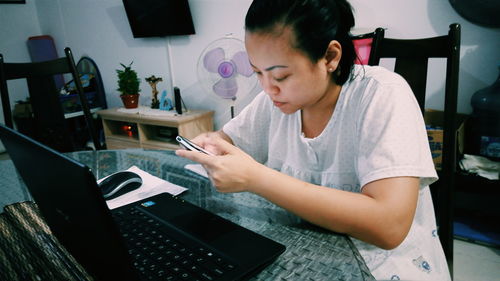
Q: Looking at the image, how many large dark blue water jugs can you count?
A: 1